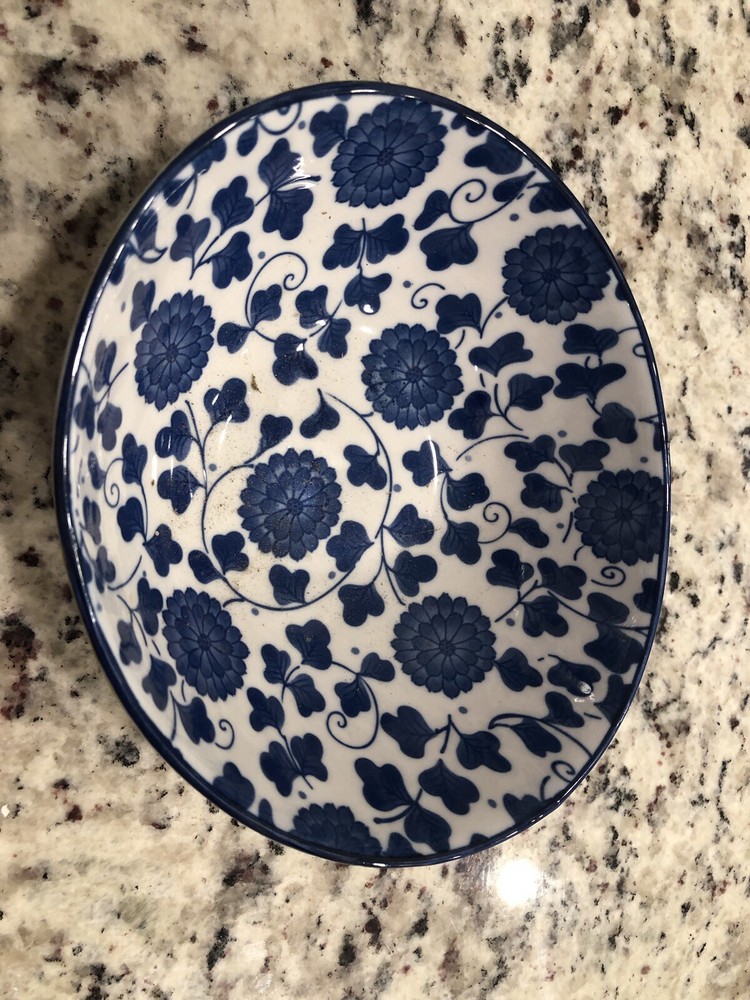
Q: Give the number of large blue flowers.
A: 9